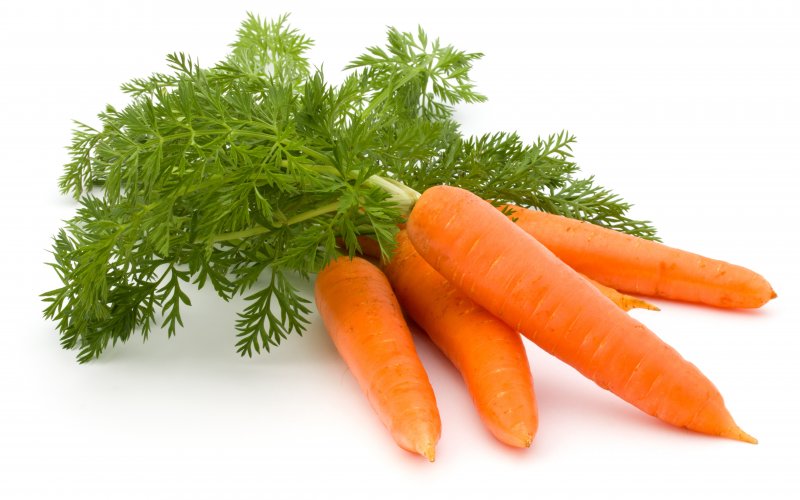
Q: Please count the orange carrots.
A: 5